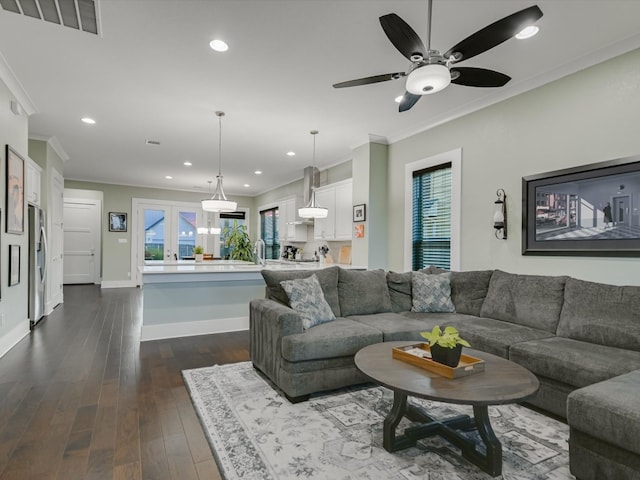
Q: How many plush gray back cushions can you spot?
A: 6